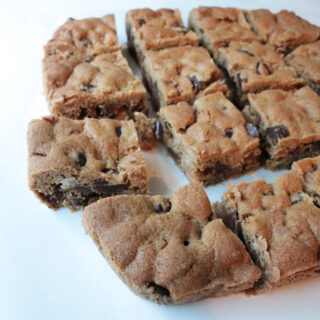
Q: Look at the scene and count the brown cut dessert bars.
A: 14